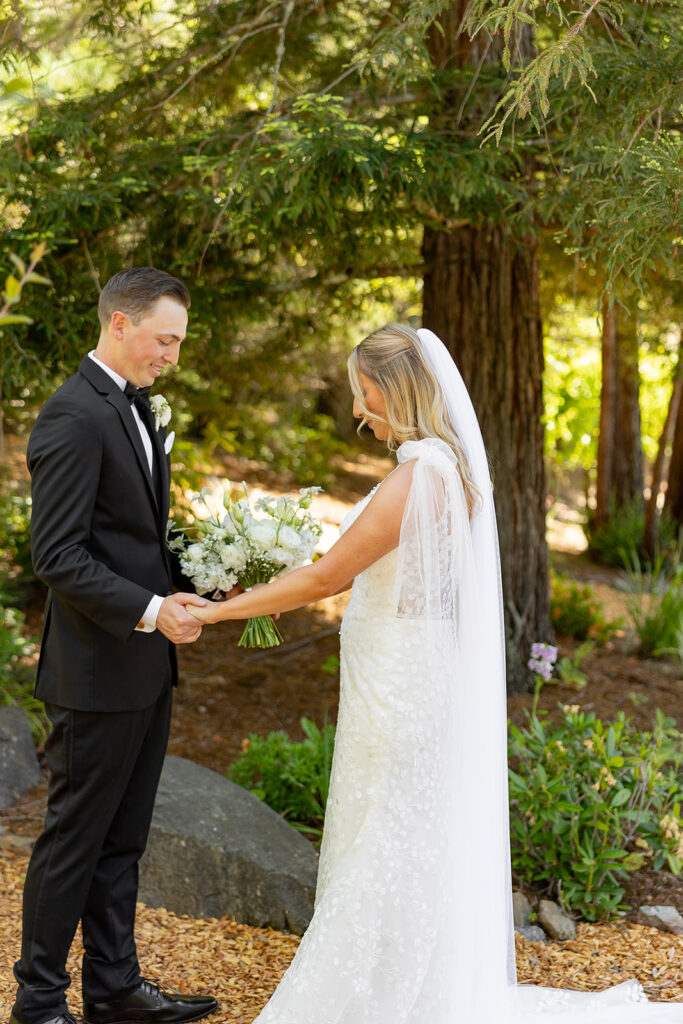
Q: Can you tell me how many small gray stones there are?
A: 4